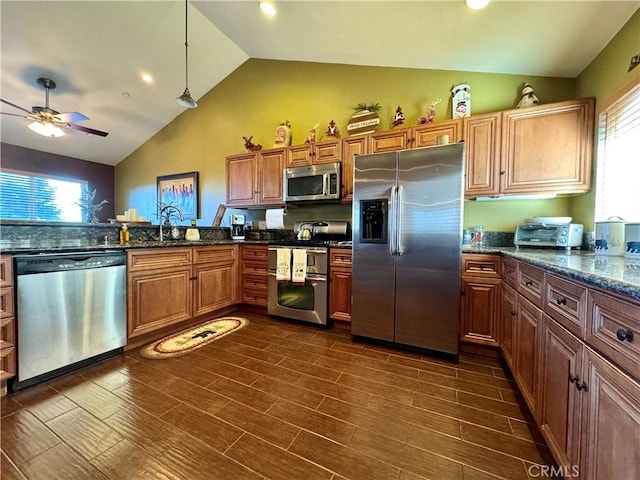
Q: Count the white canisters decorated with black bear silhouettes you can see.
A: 2